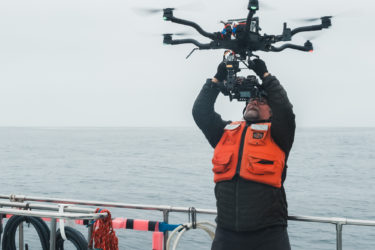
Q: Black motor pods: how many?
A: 5